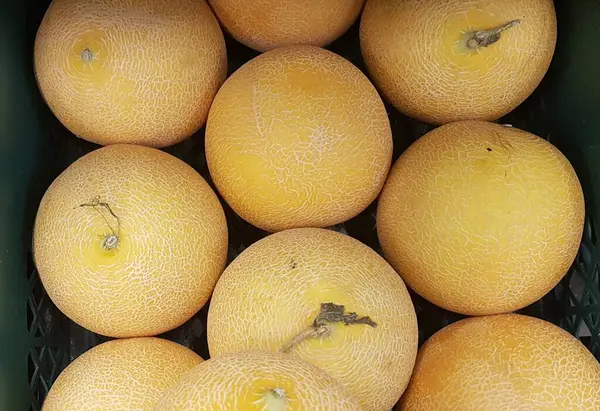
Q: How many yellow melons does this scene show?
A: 10